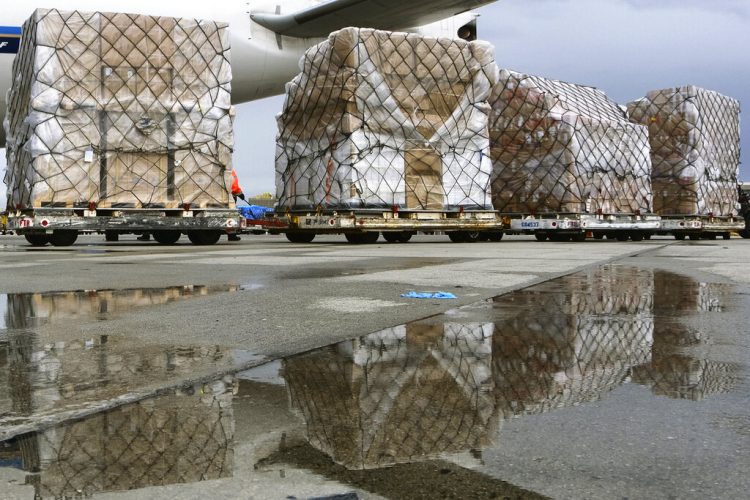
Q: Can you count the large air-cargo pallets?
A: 4